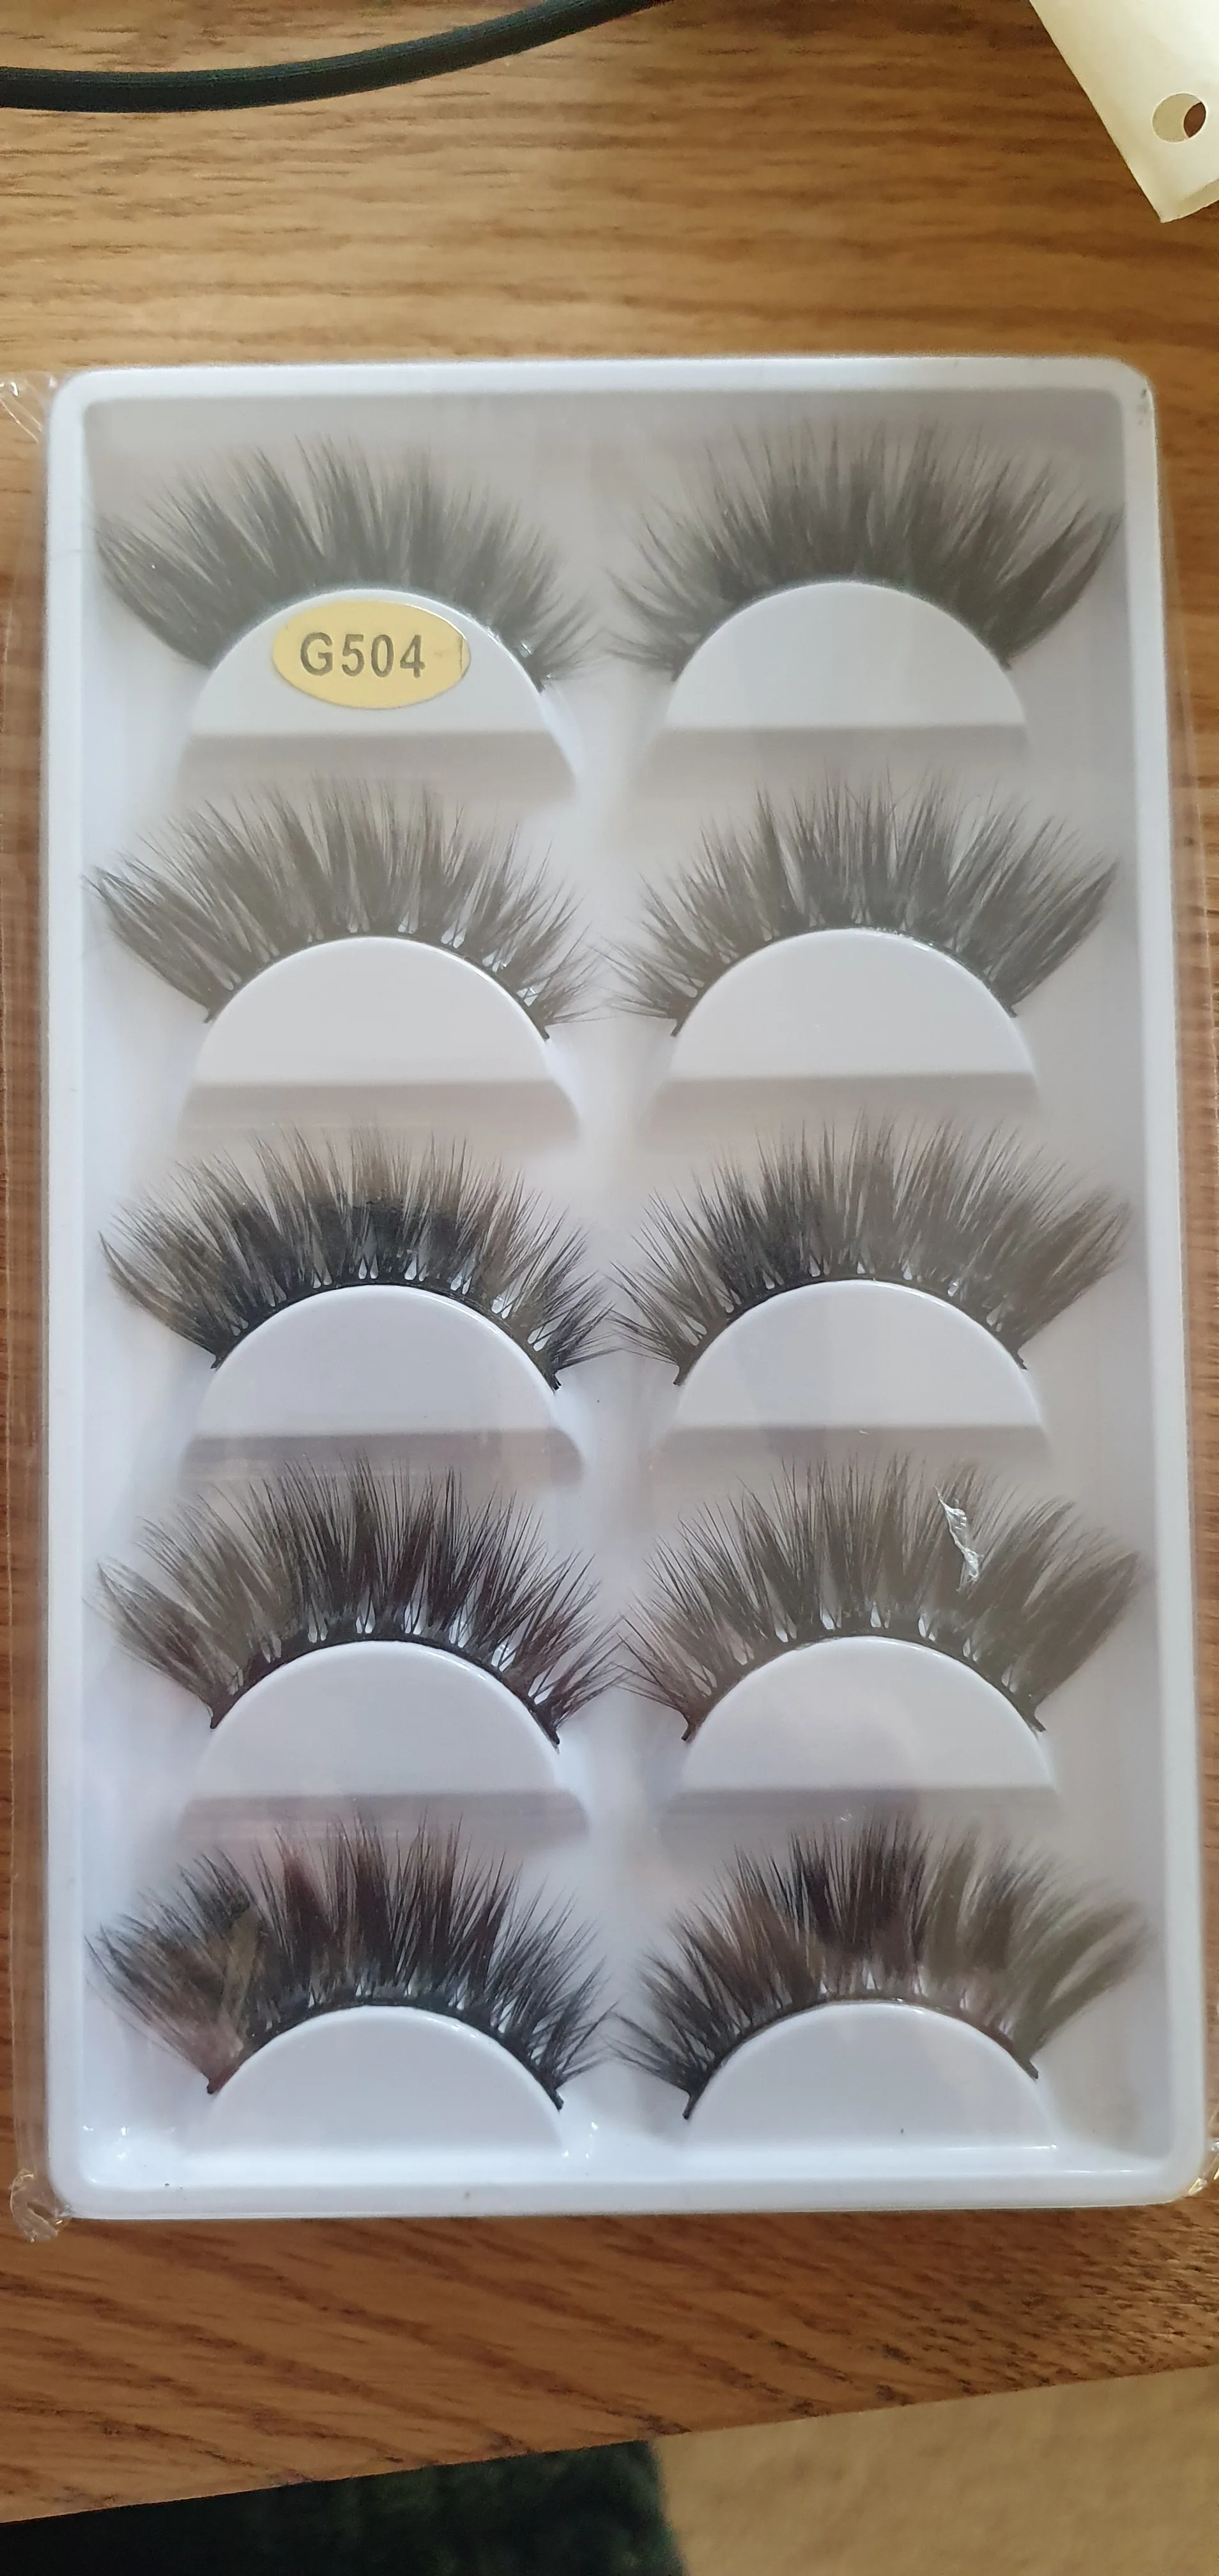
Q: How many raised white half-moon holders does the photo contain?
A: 10